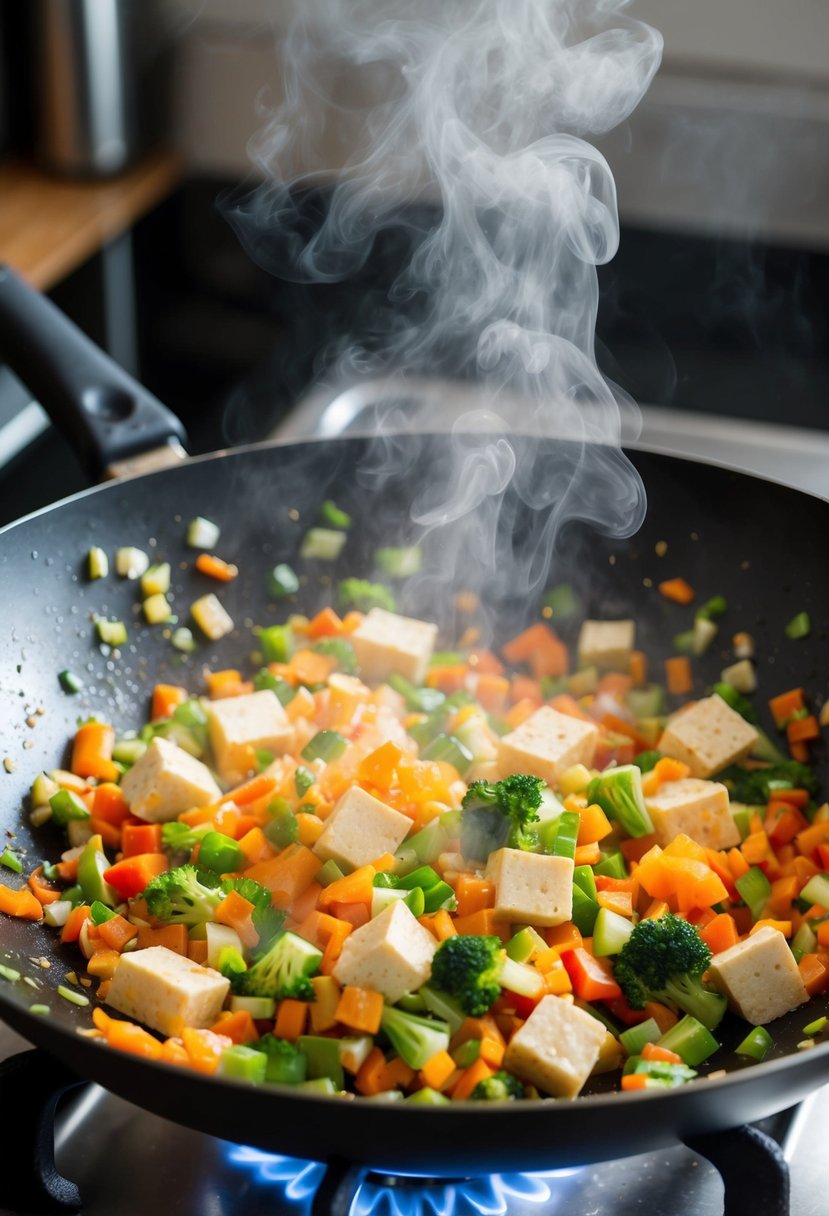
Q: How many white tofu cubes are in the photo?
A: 13